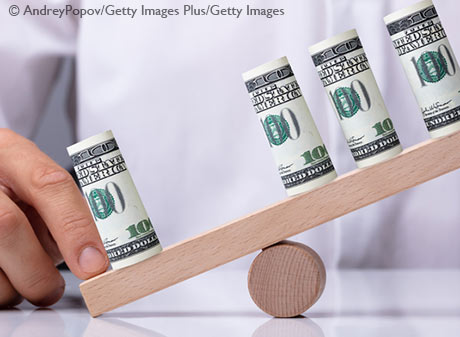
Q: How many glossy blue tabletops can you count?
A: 0